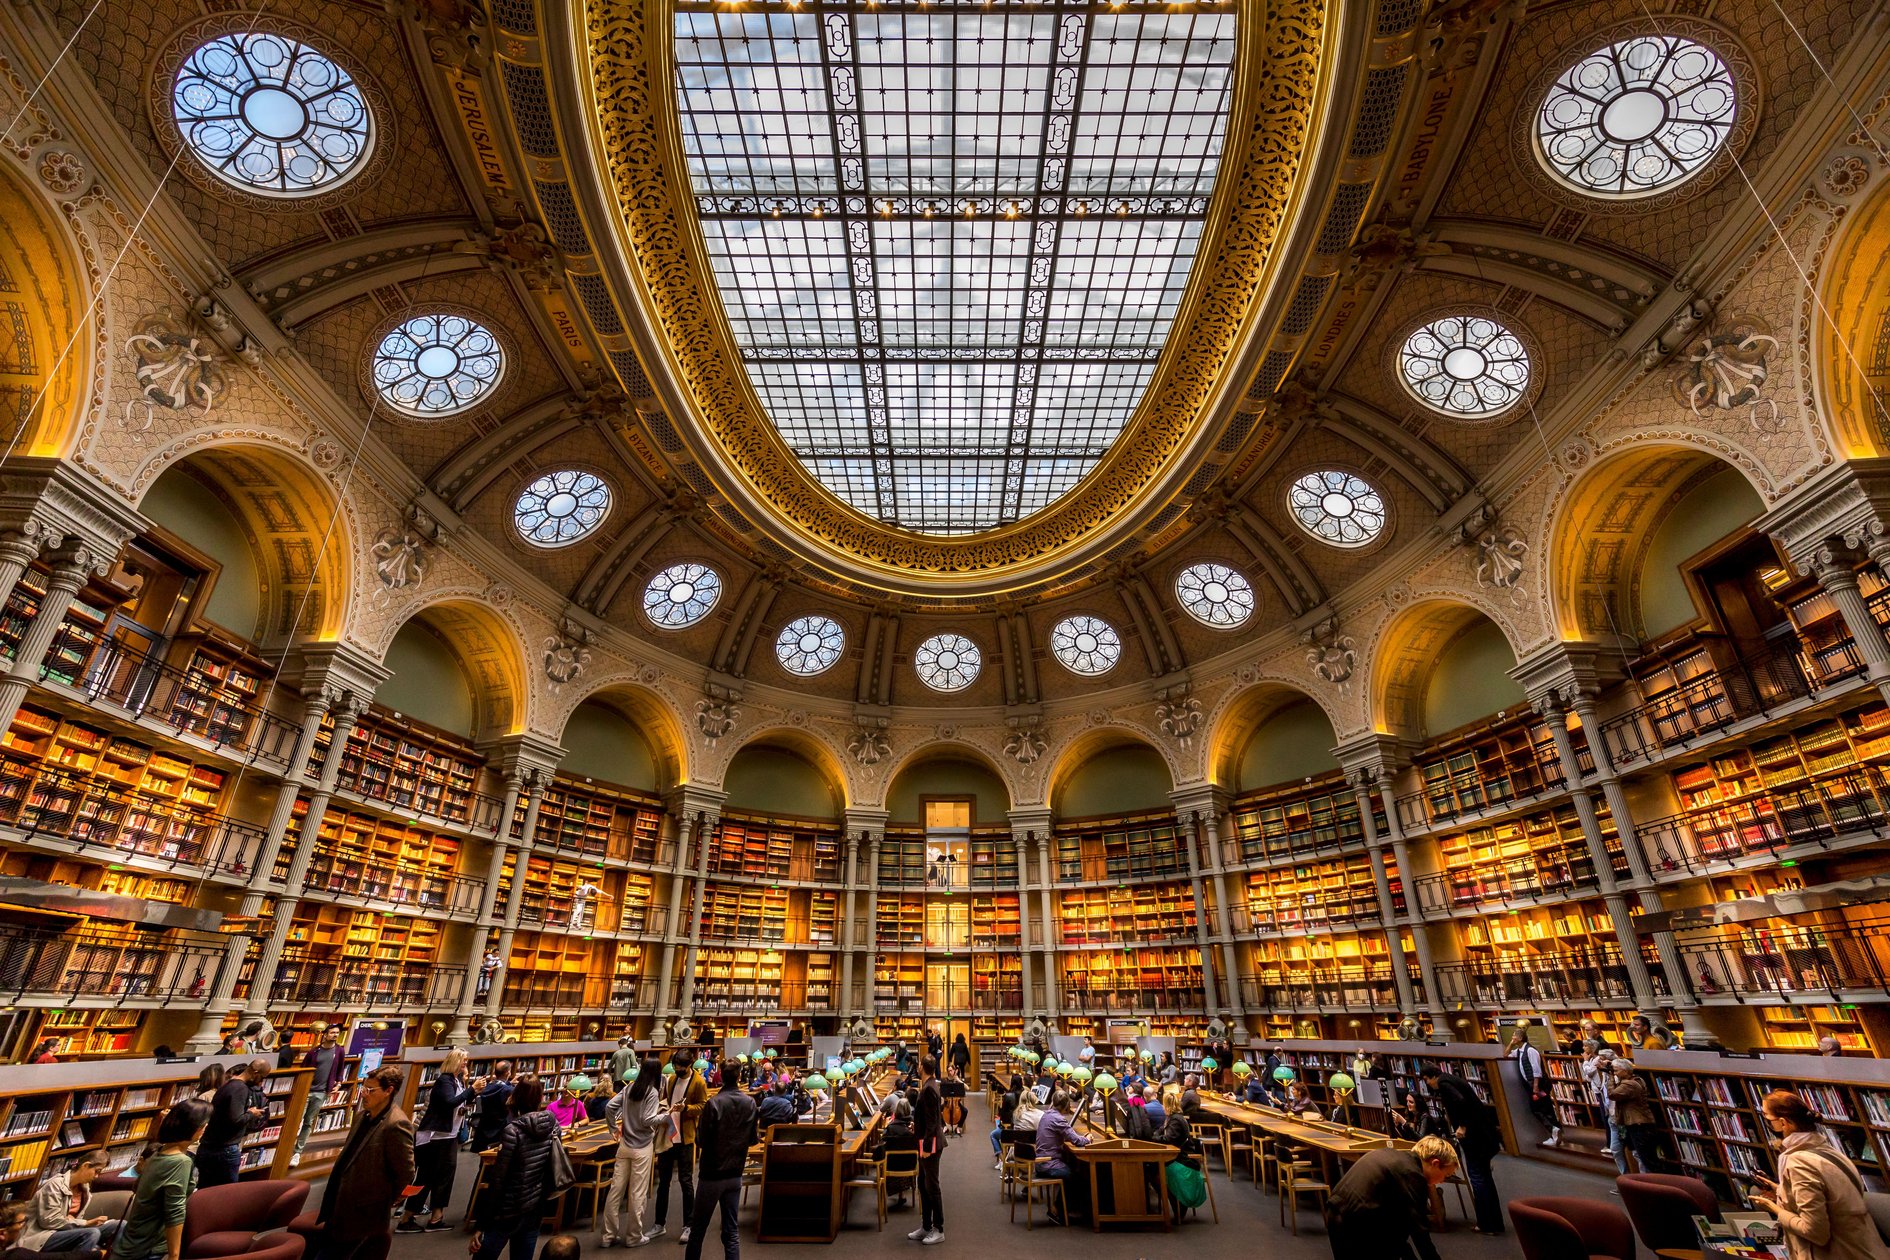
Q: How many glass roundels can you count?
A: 11